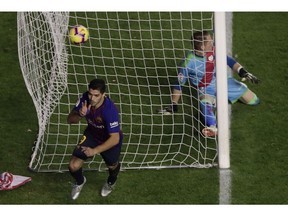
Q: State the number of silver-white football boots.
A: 2